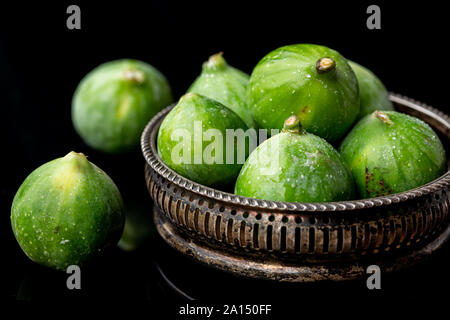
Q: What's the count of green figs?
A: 8